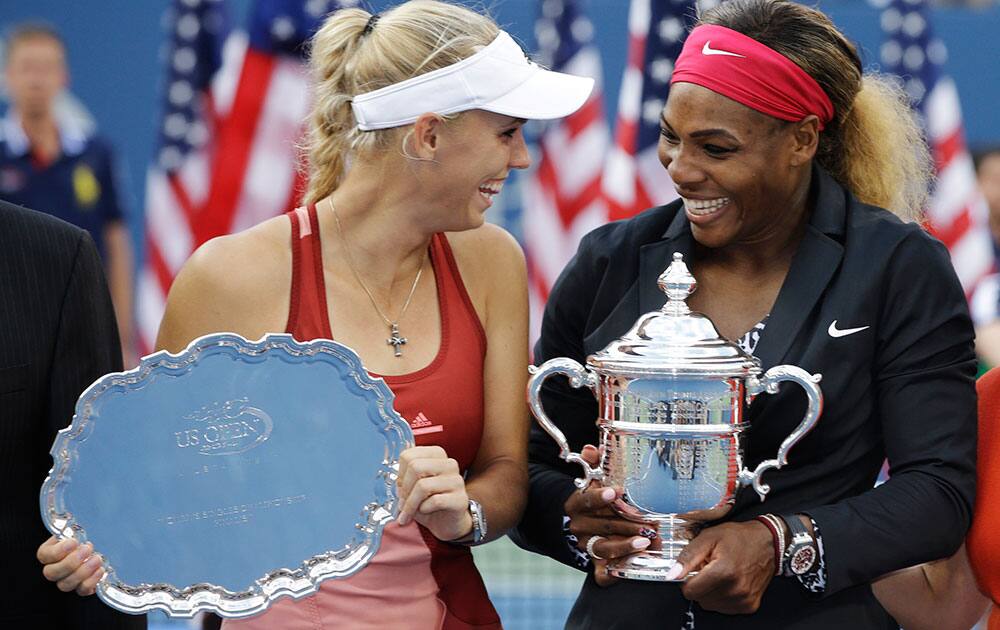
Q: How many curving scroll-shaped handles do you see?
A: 2